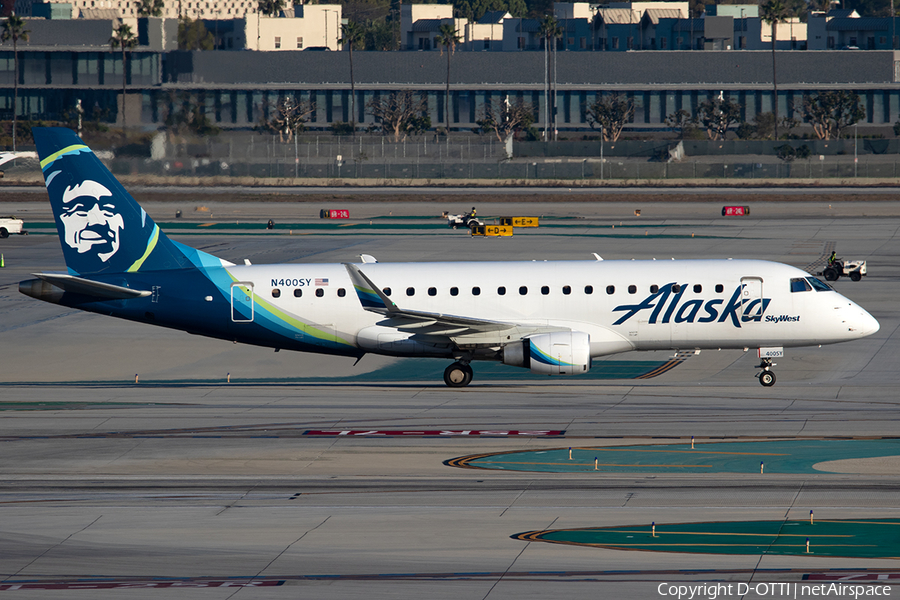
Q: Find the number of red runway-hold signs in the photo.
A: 2